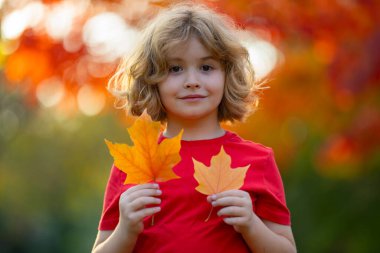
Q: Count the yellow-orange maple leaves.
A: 2